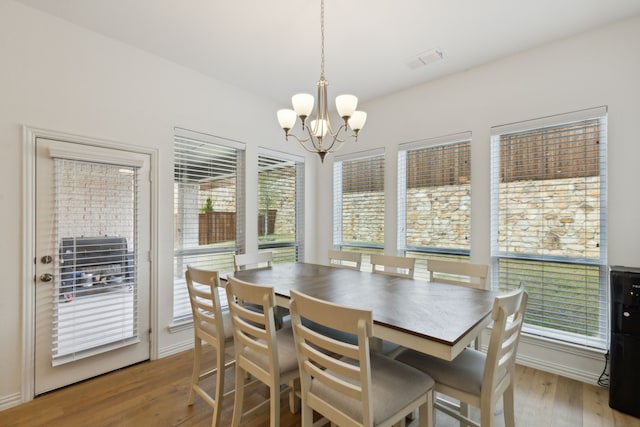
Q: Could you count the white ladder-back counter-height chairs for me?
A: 8